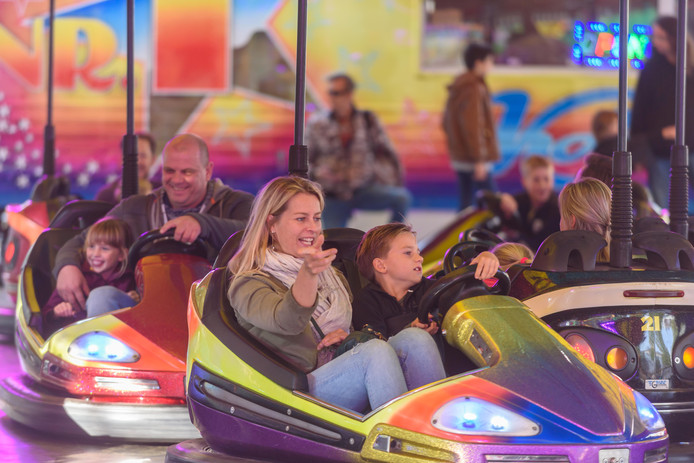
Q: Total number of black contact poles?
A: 5